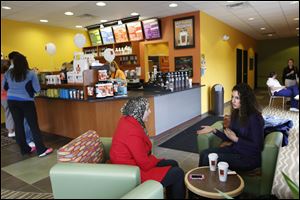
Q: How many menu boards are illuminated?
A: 5